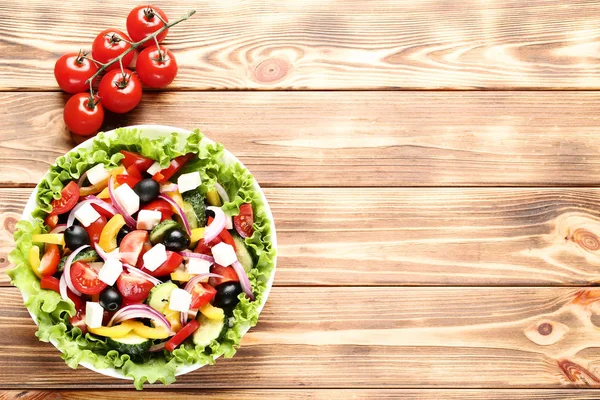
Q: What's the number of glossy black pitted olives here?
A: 6